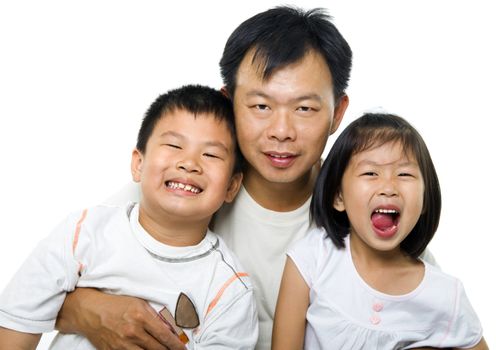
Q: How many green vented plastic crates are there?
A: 0